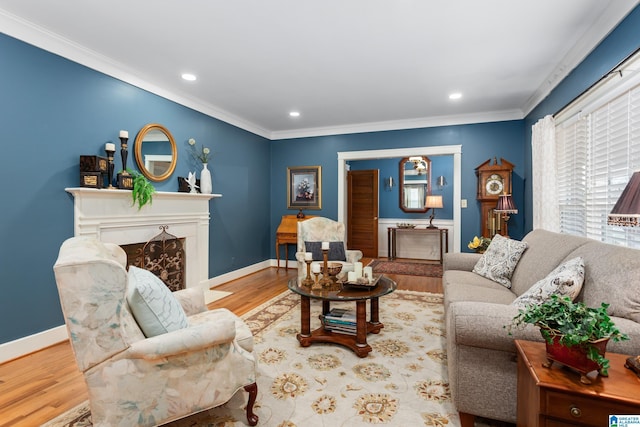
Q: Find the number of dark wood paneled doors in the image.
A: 1